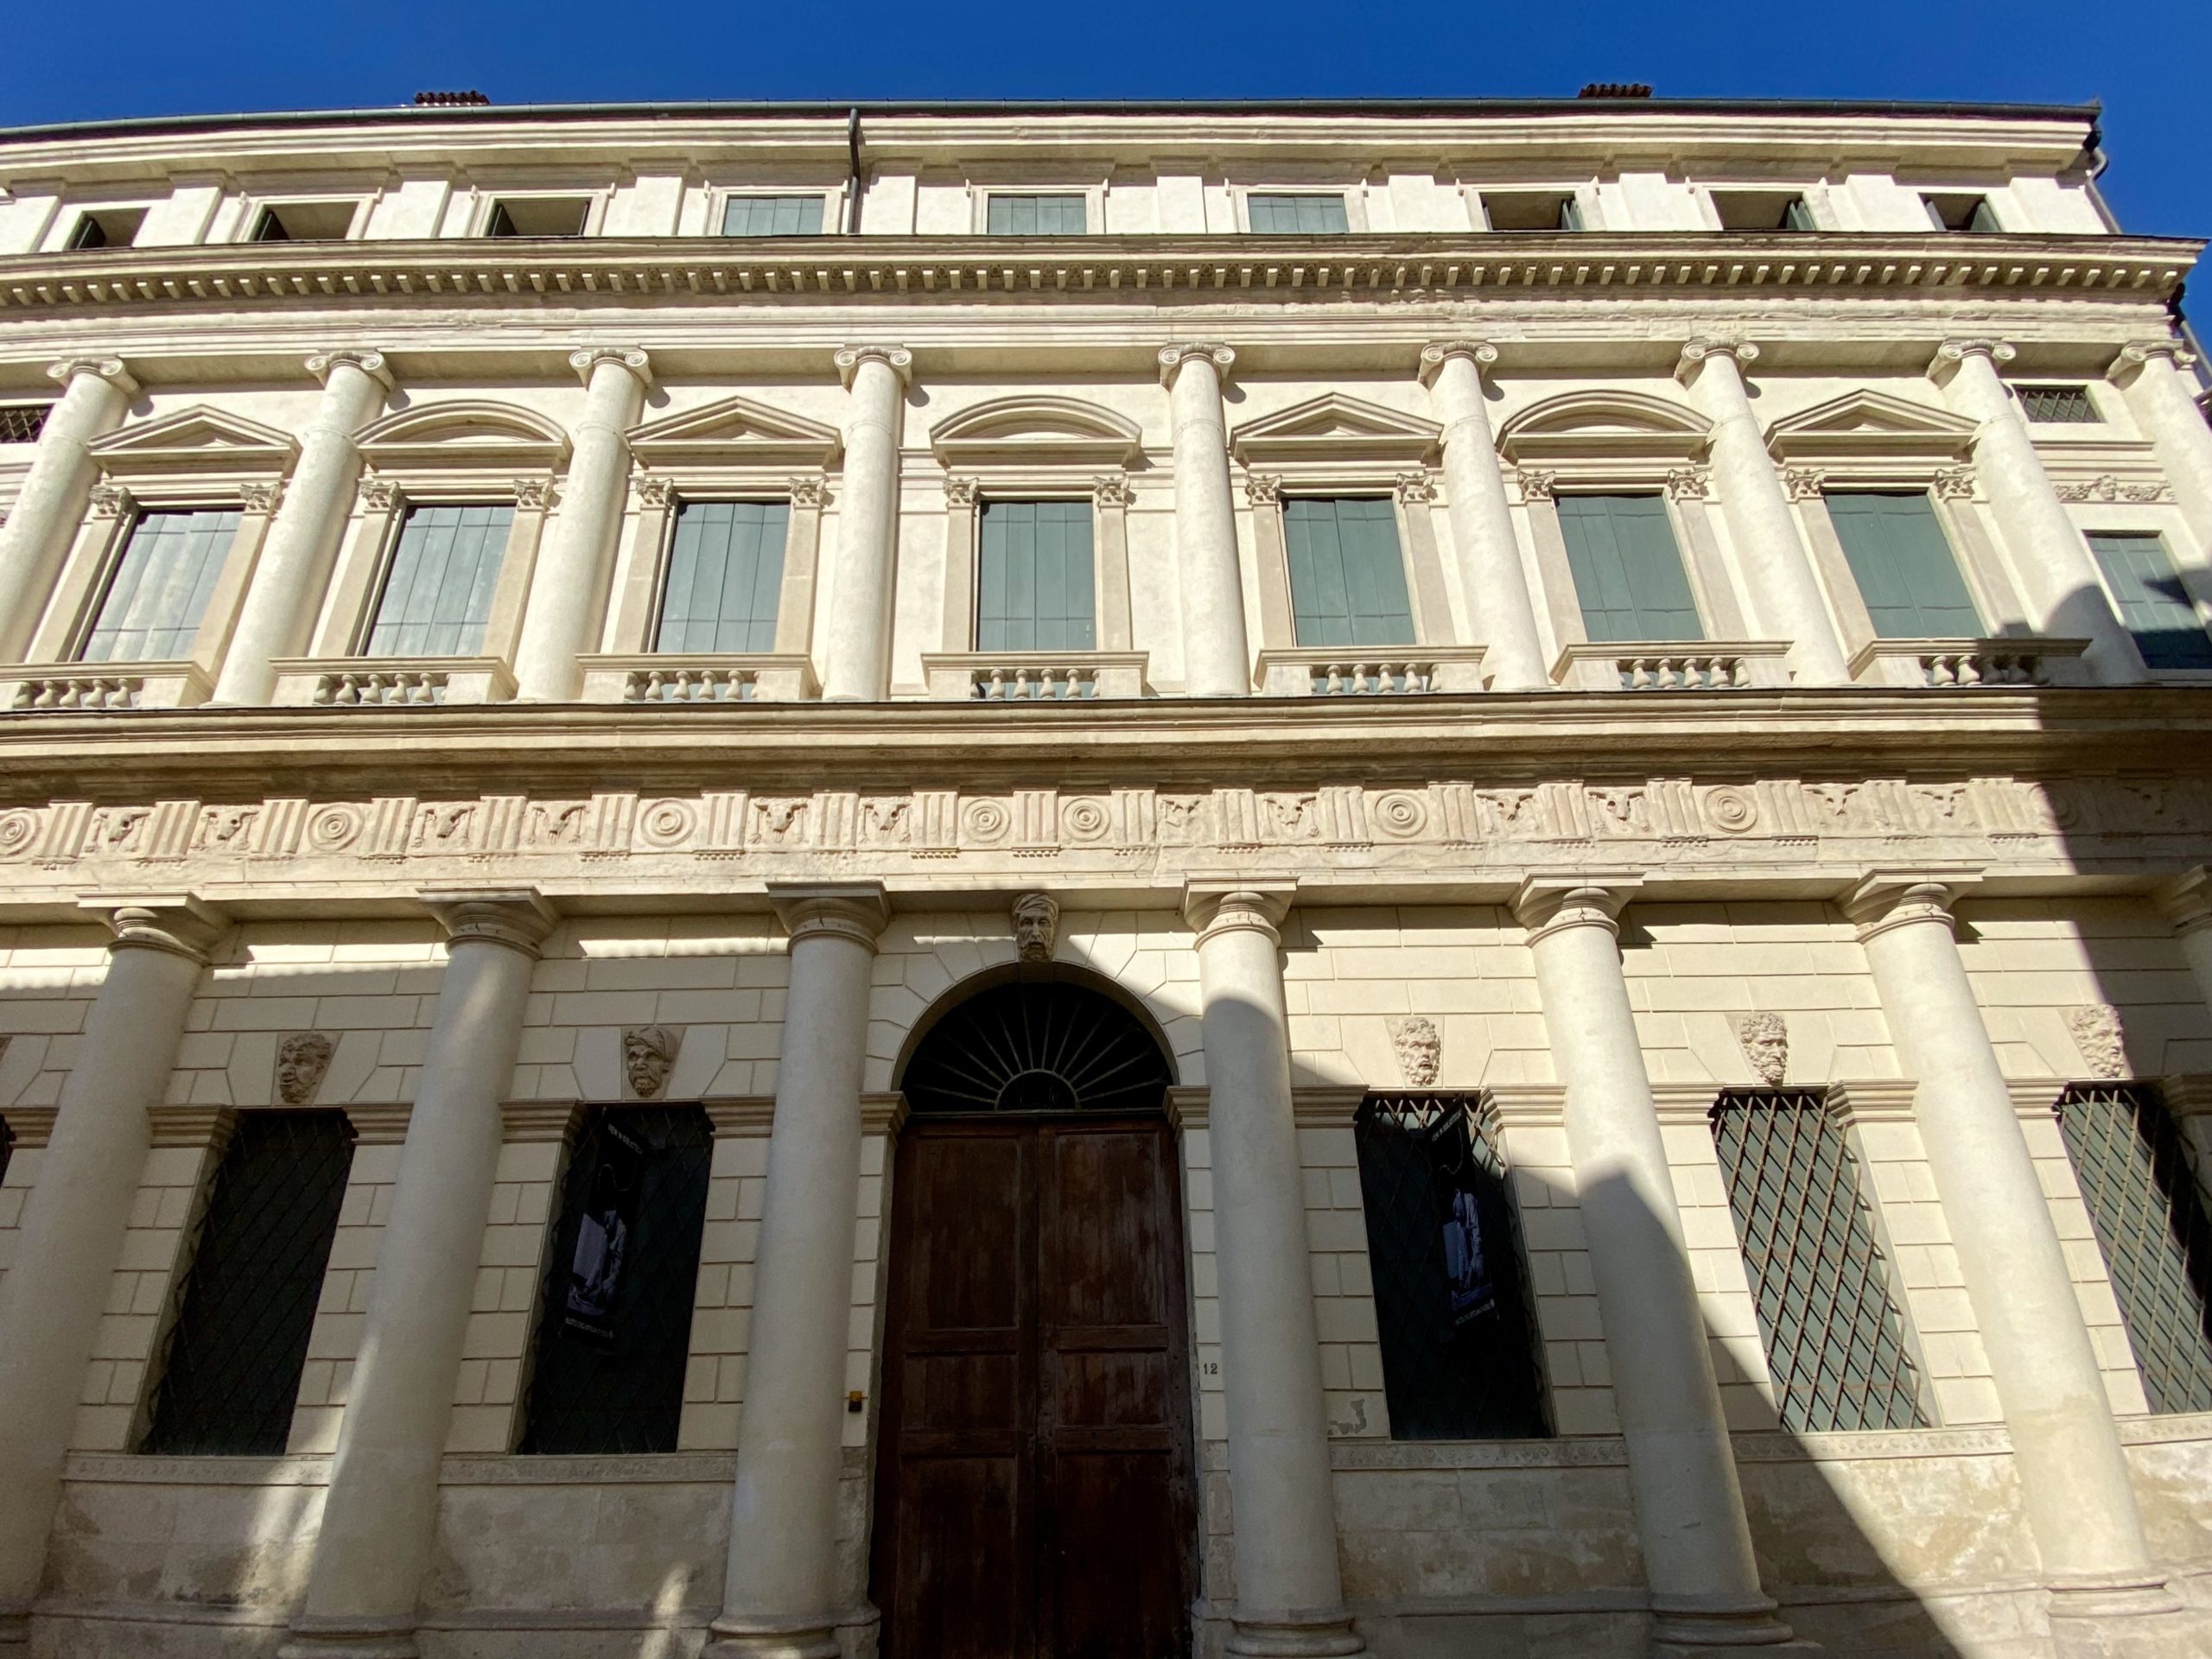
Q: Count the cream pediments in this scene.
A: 7